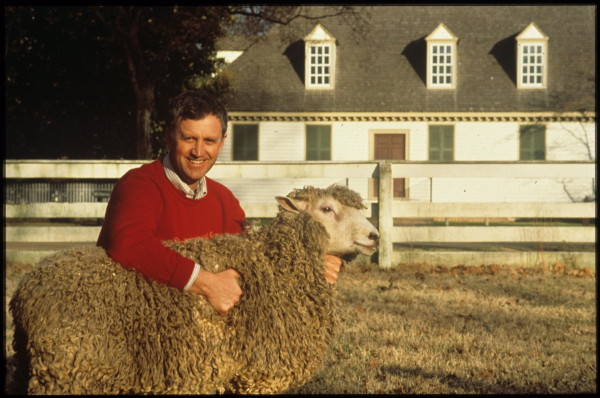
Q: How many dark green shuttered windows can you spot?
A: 4